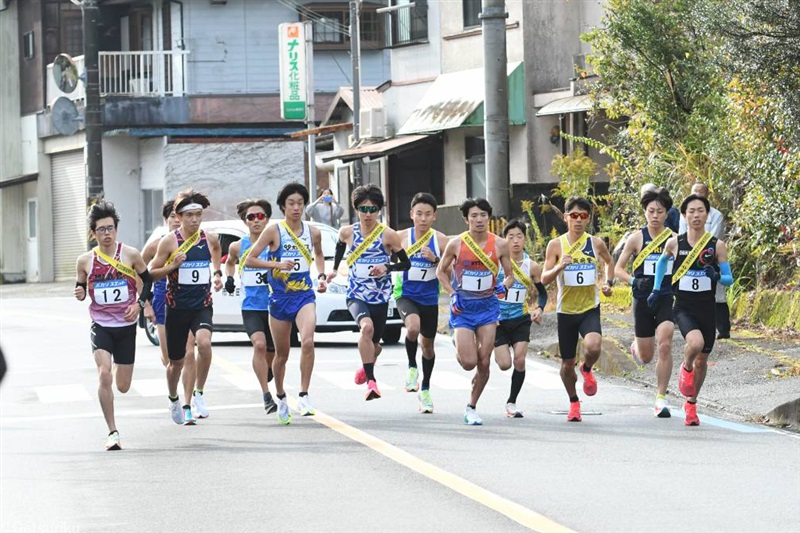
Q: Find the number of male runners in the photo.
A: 12